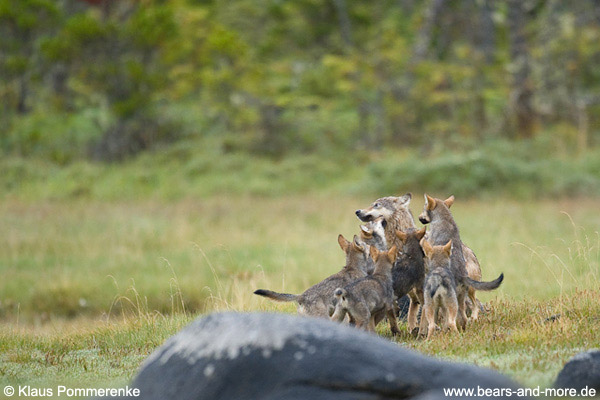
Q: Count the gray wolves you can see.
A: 7